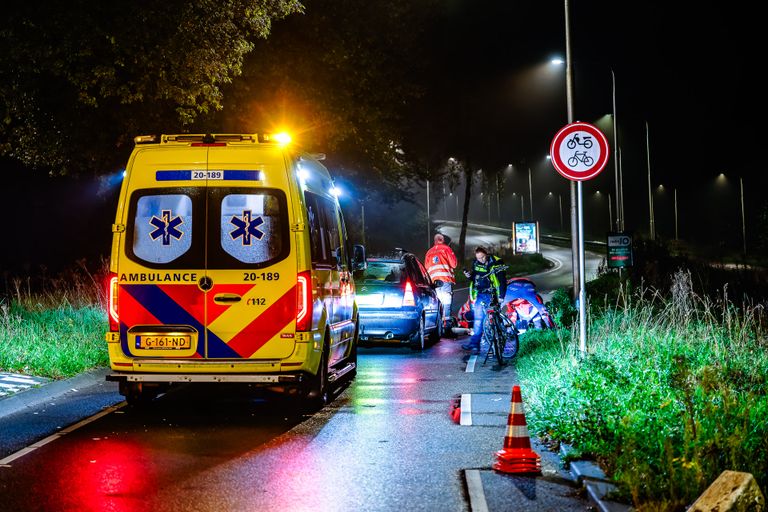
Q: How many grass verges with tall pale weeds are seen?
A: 2